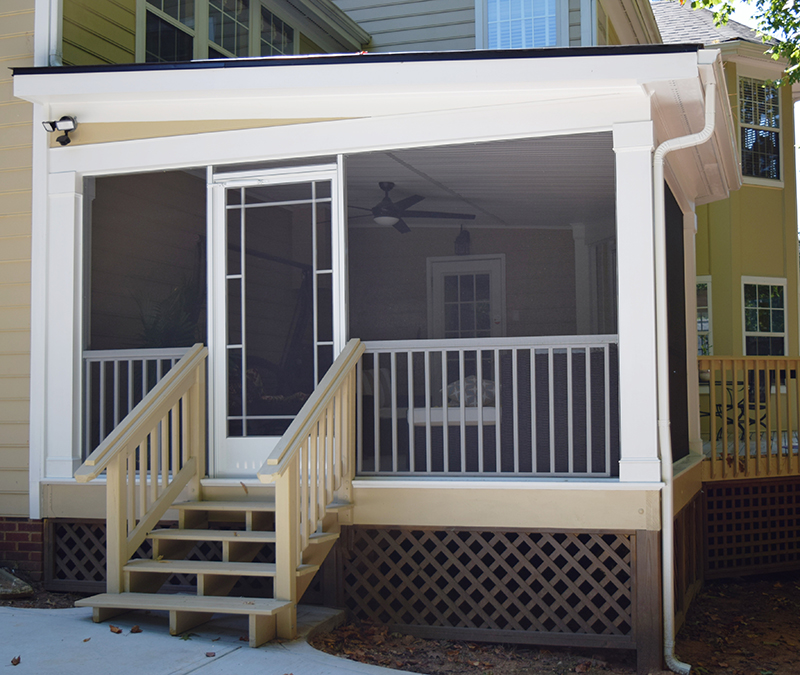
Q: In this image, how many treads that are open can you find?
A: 4